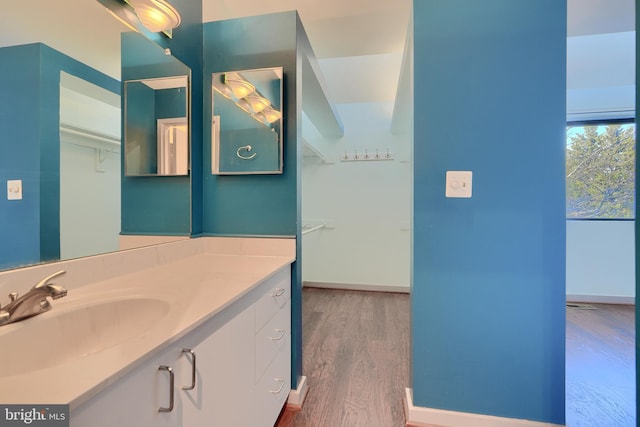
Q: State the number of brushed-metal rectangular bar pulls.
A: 5